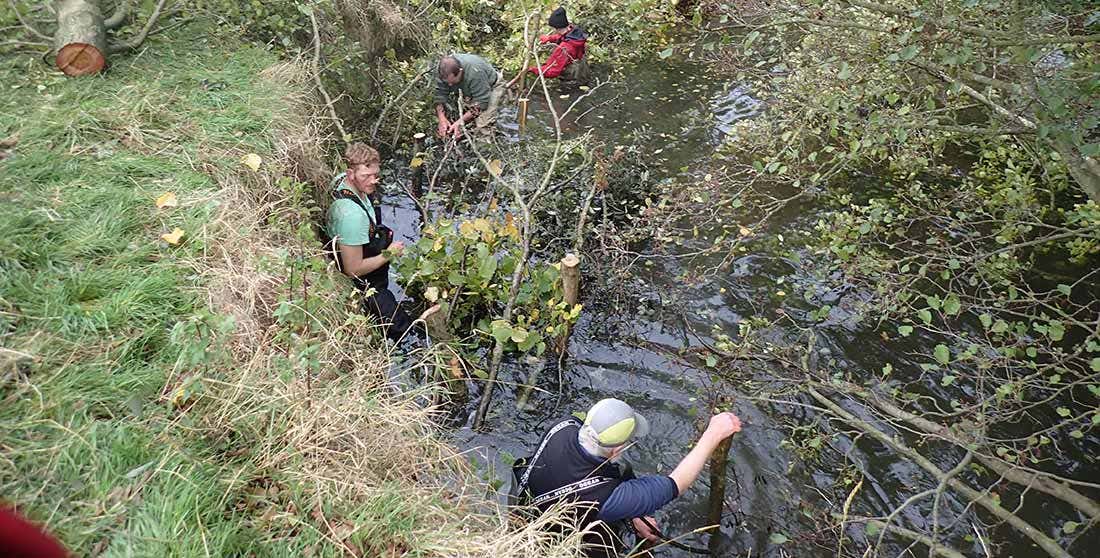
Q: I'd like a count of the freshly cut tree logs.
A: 1